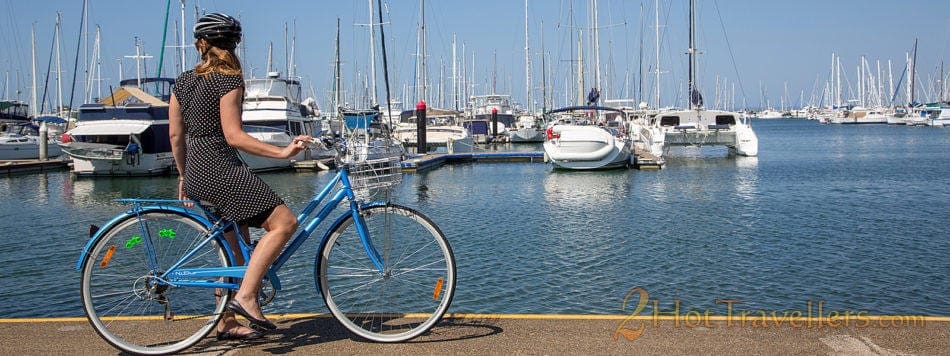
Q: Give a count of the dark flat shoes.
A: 2